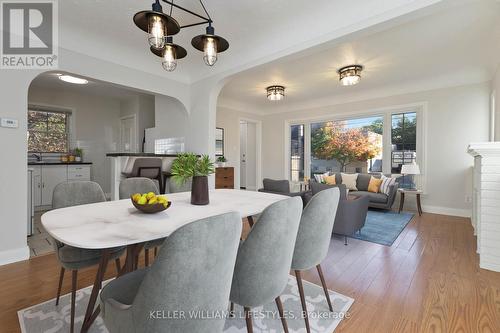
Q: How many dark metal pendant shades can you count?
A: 3